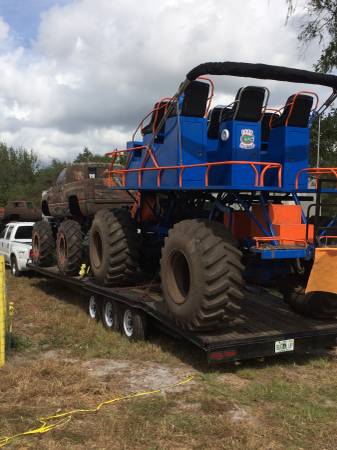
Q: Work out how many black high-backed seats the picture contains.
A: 6